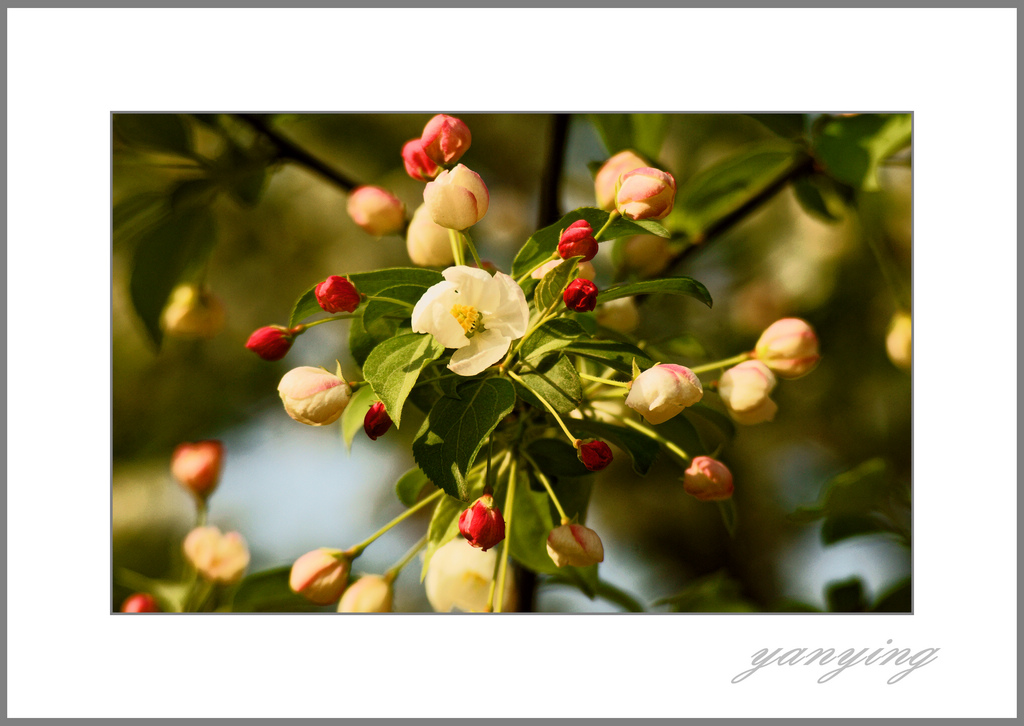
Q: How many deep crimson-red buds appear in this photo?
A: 7